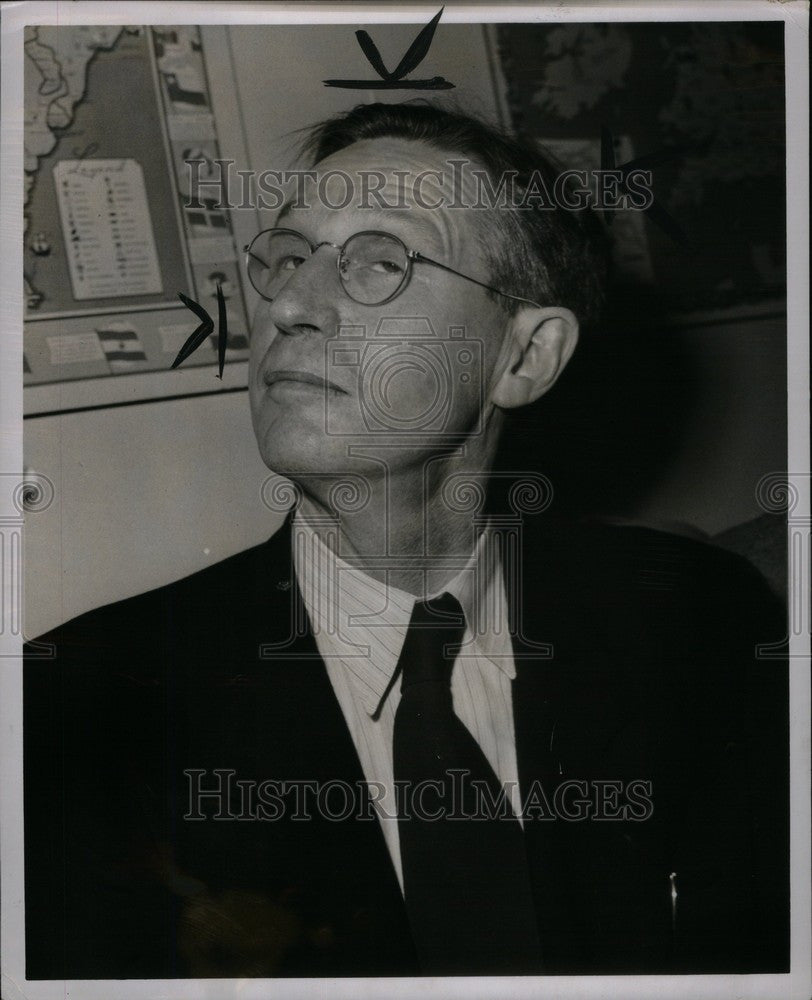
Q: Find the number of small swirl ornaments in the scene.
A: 6